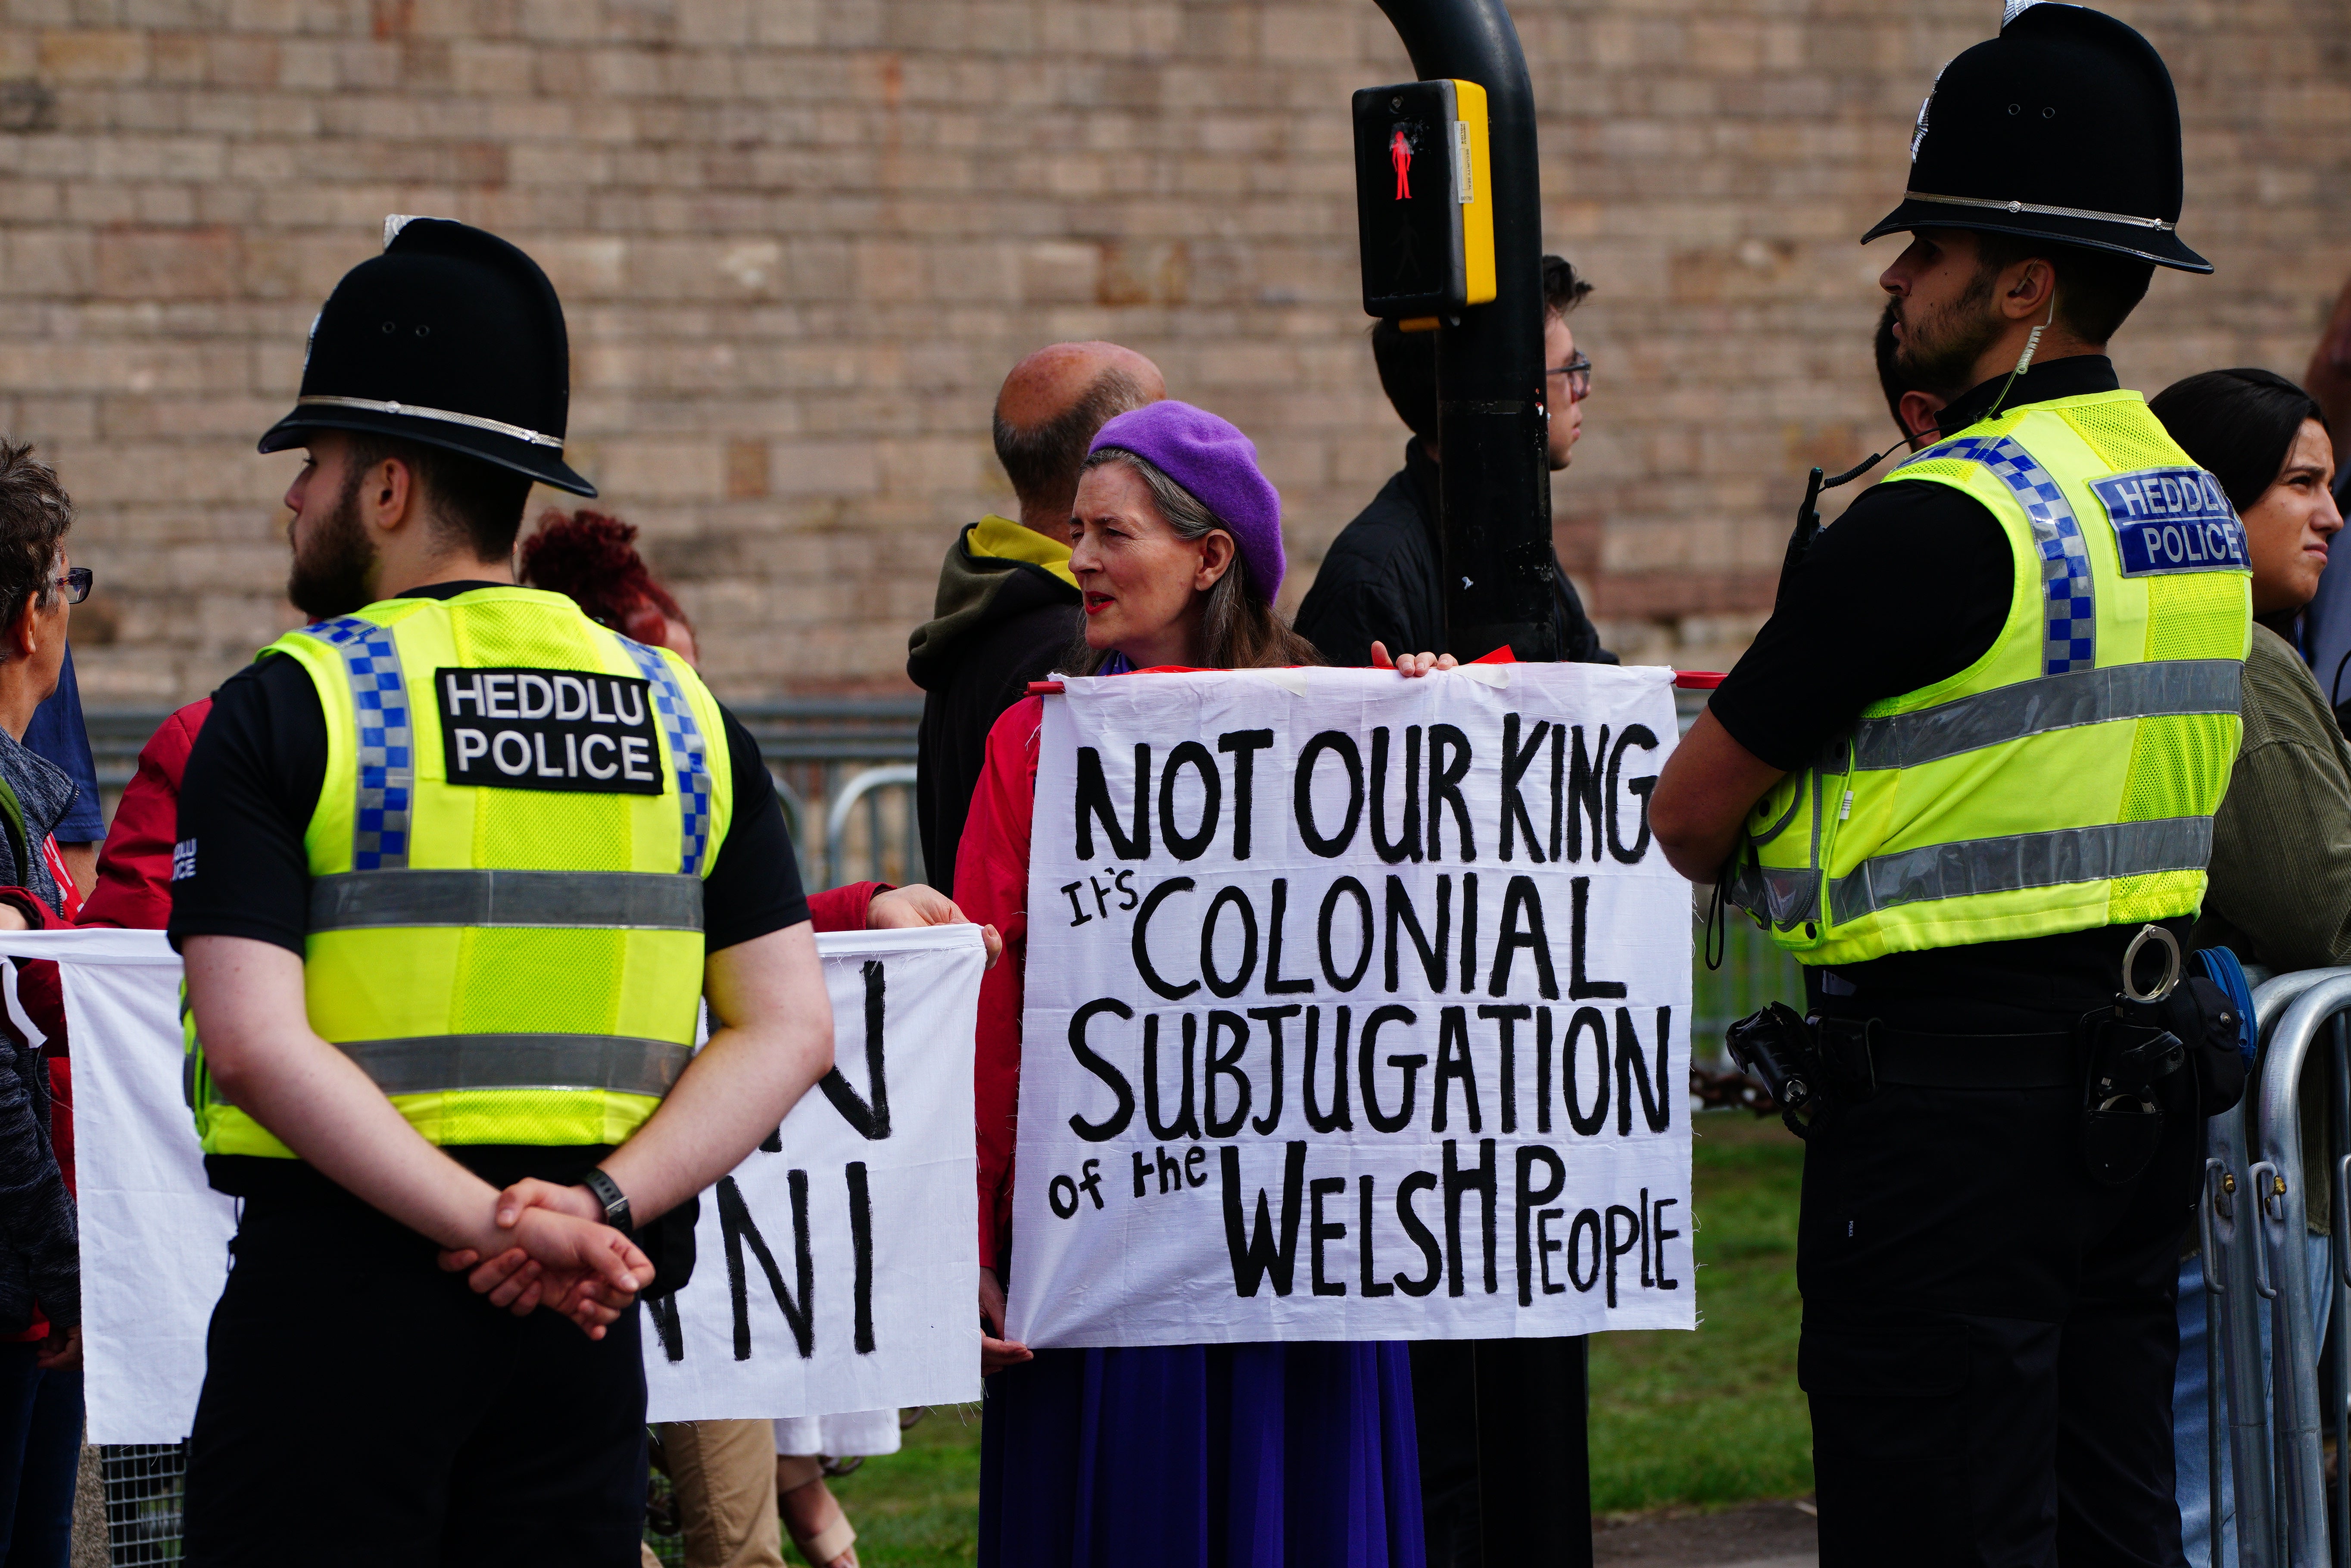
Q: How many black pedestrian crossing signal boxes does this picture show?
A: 1